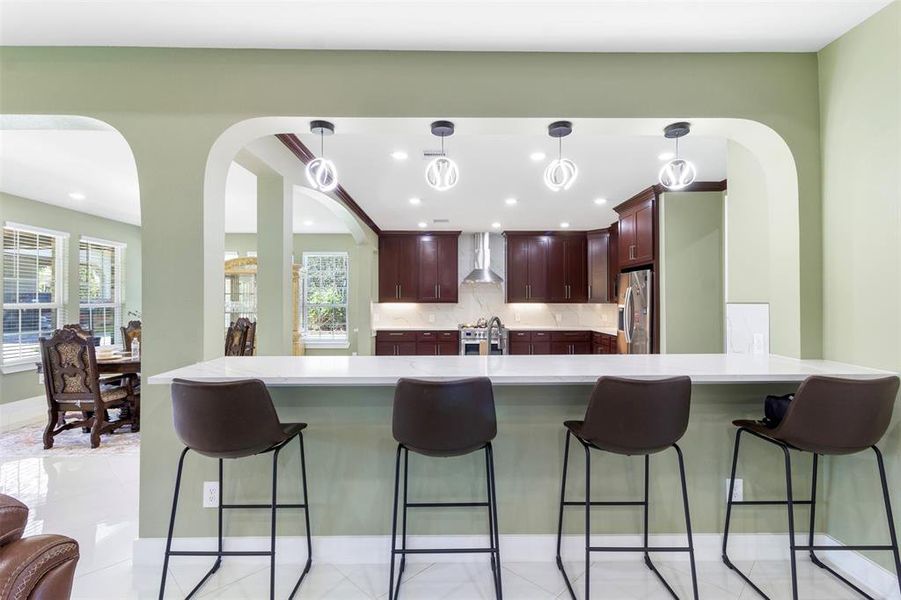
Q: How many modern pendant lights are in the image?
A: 4